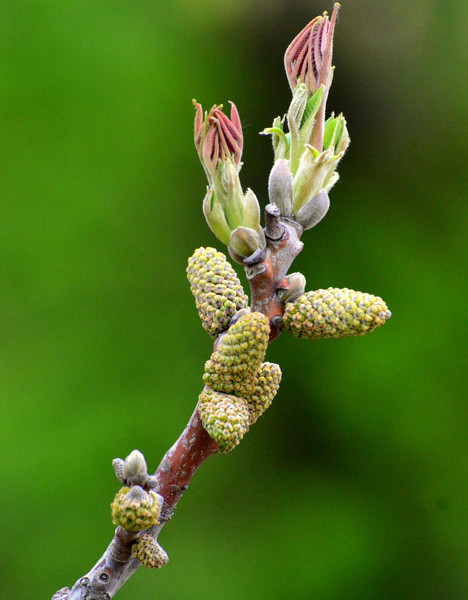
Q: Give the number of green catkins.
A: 7